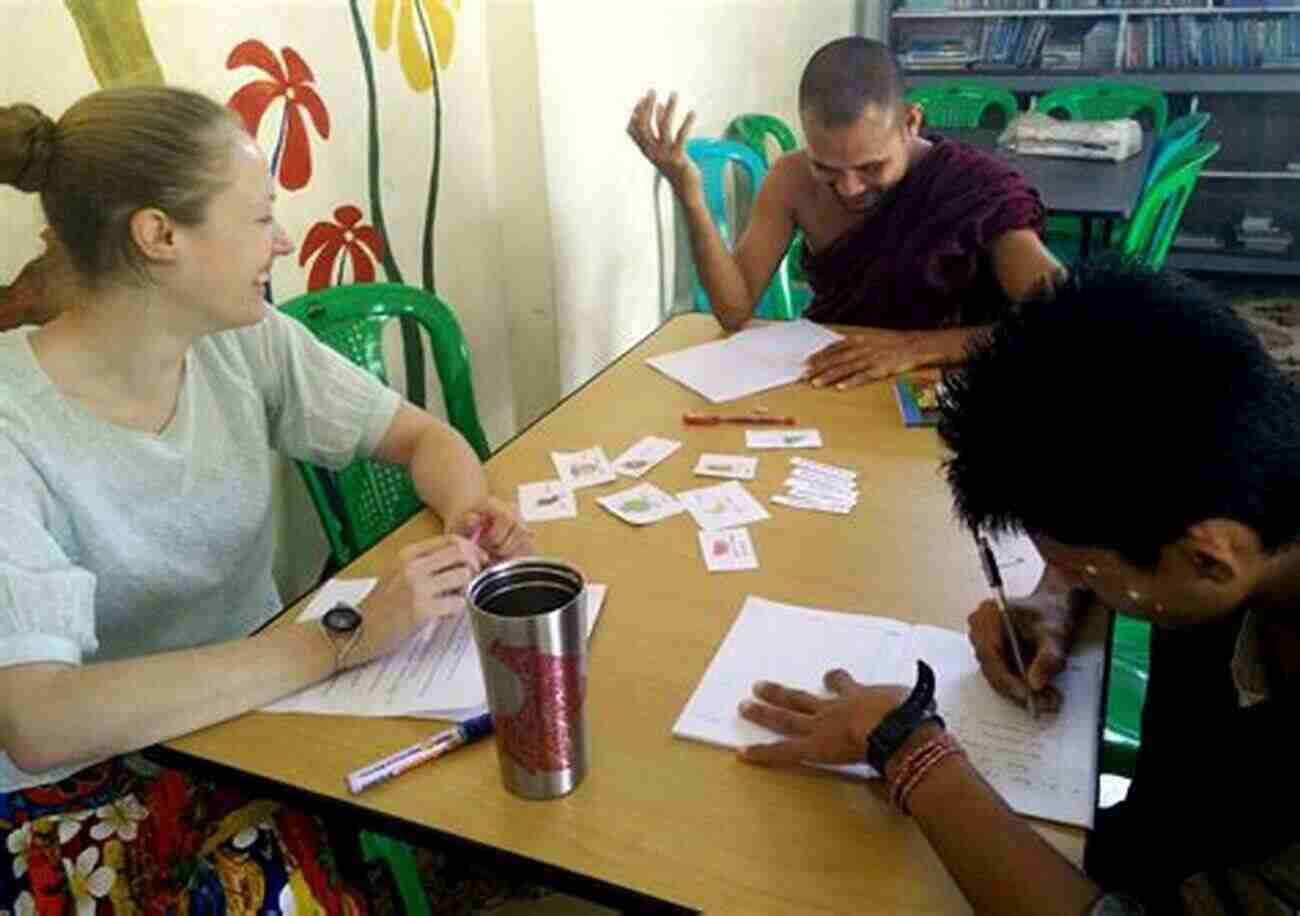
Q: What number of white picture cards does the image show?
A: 8